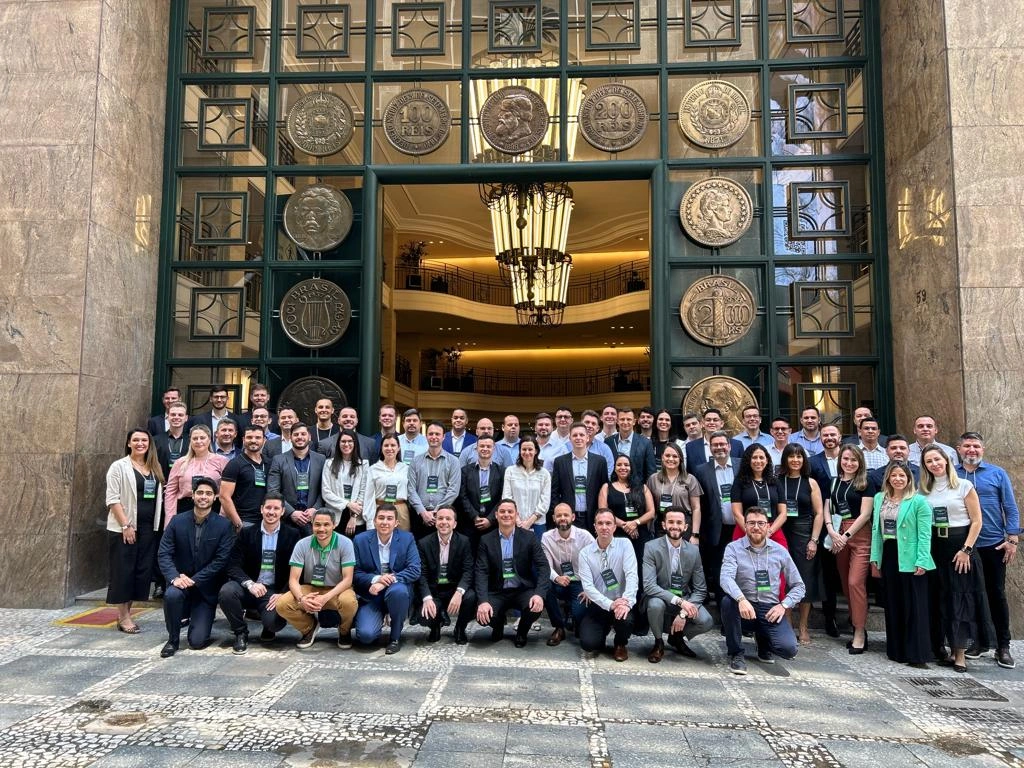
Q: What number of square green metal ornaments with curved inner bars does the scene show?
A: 15